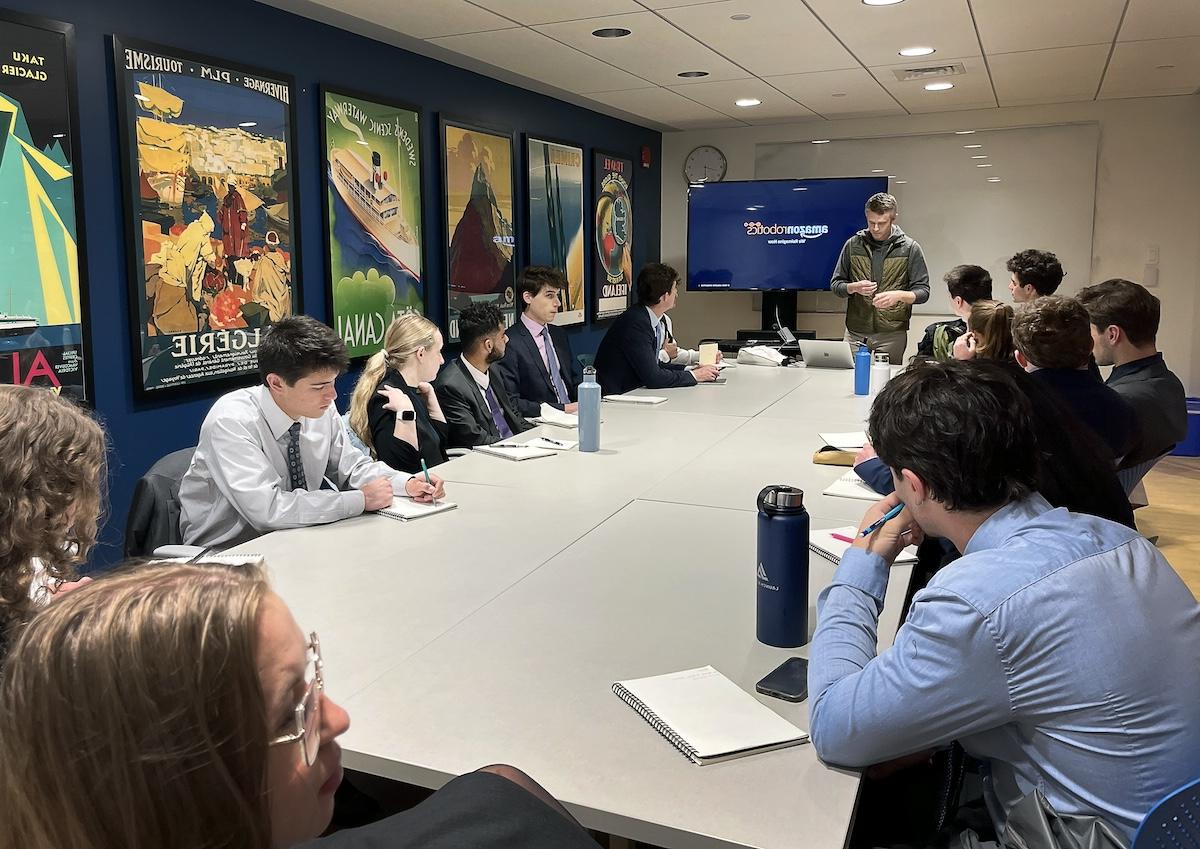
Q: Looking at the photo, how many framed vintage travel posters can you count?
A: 6